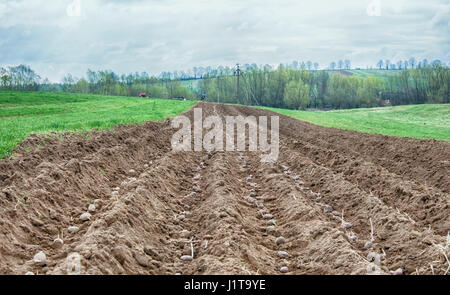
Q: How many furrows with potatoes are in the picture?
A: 4